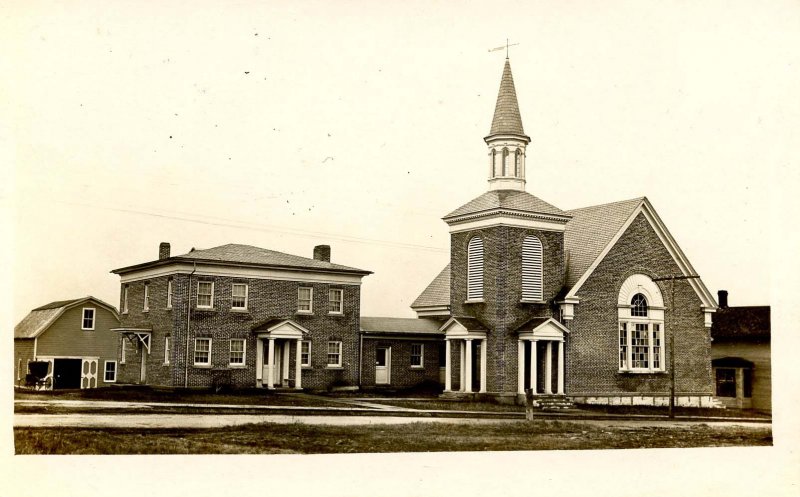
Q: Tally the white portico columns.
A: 12